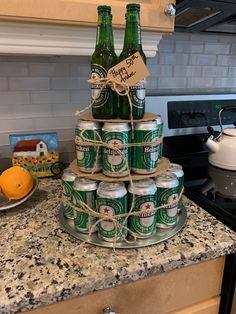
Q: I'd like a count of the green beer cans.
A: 10